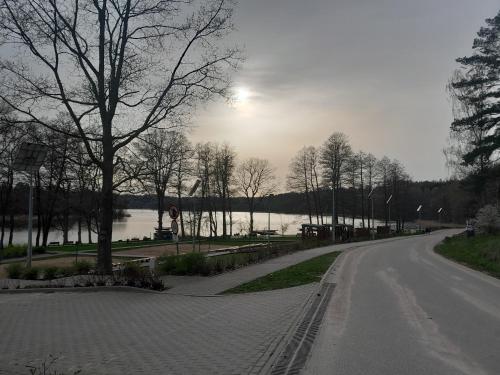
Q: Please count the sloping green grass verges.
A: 2